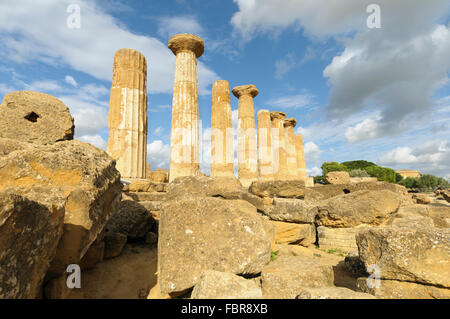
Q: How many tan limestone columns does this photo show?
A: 8